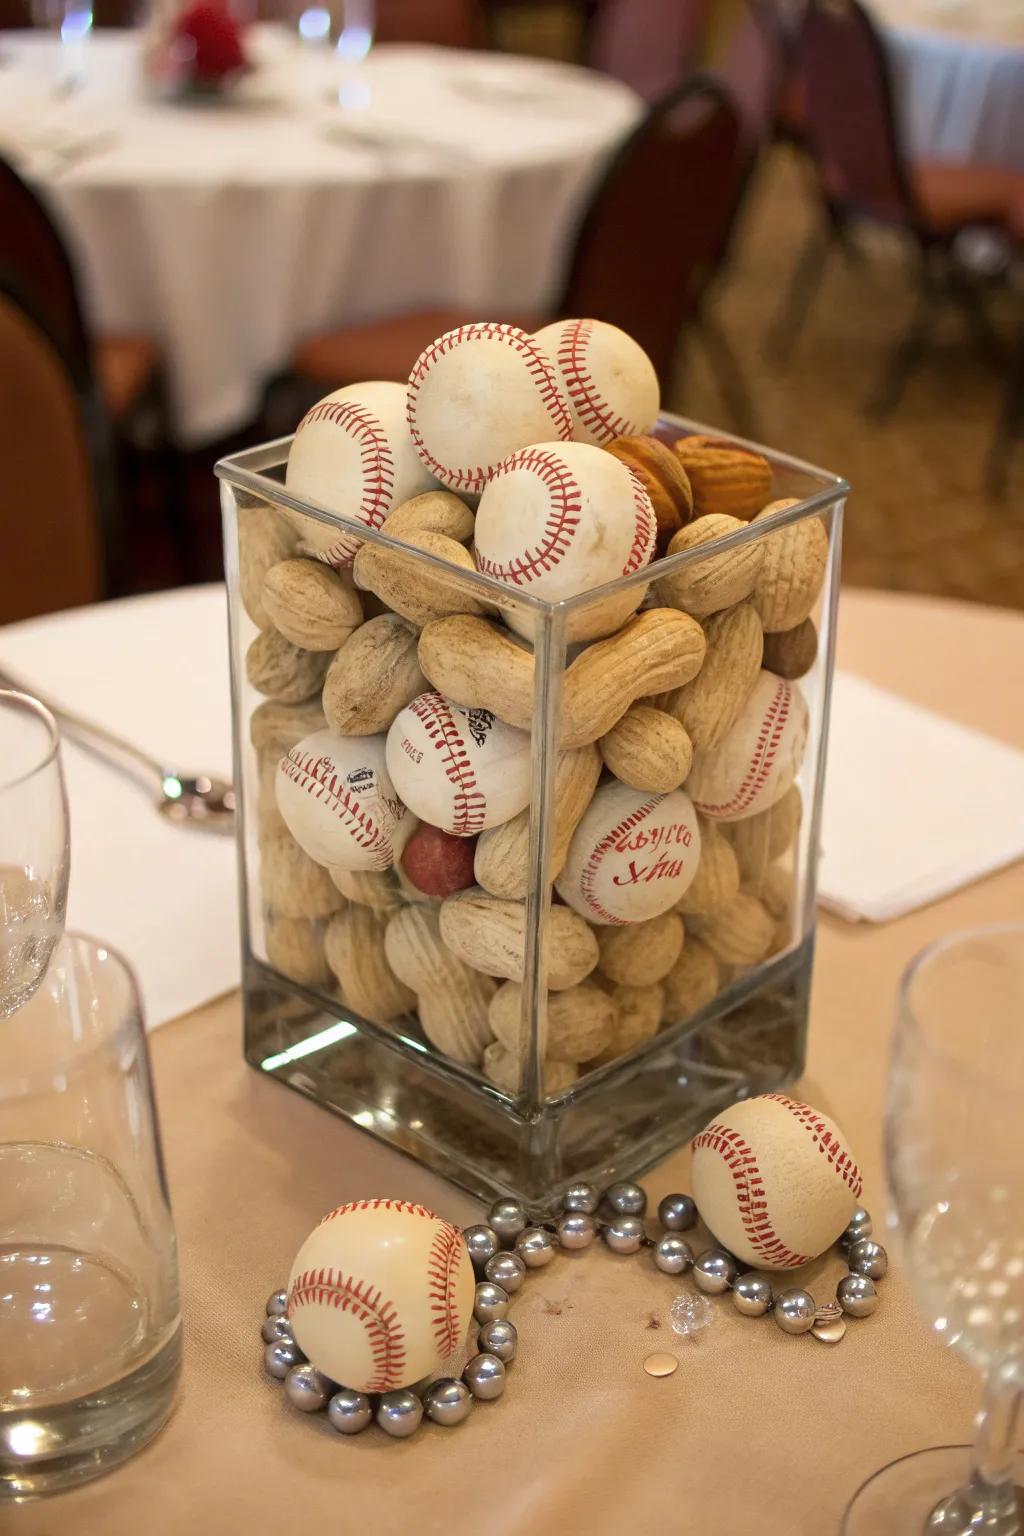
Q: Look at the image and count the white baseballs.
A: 10